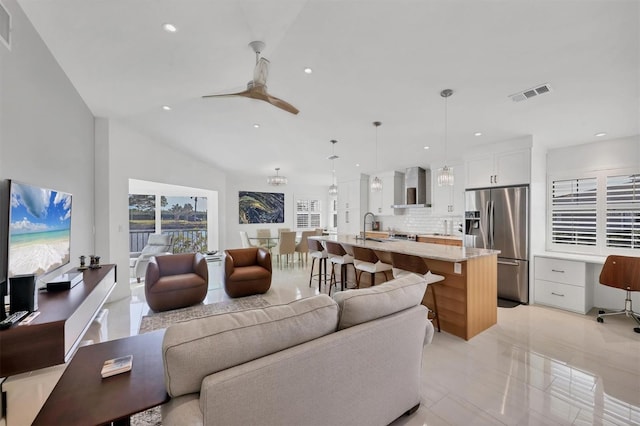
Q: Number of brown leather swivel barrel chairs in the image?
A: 2